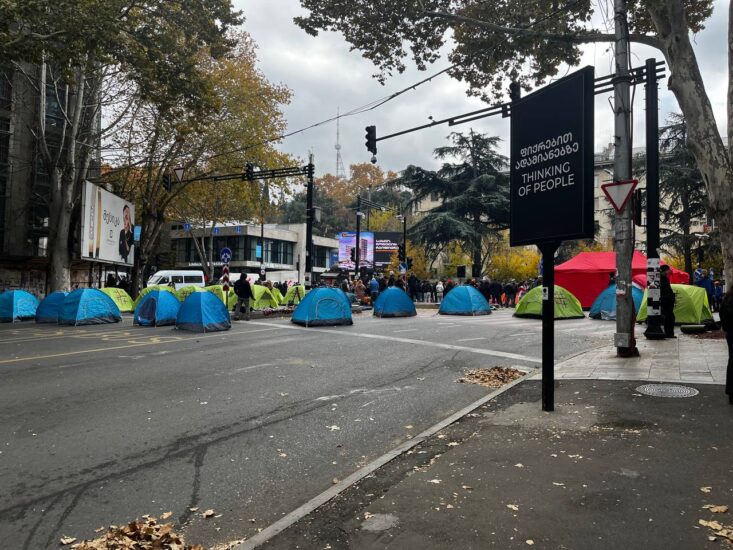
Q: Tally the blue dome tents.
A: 9